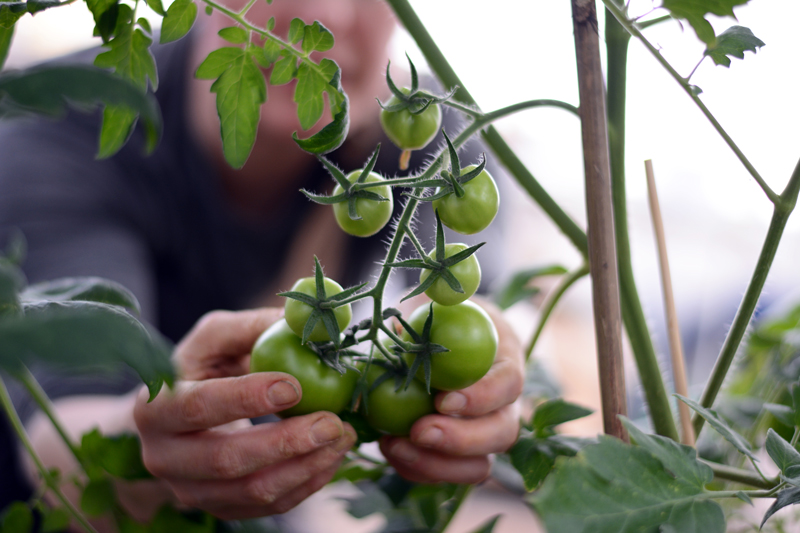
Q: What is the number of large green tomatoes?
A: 3